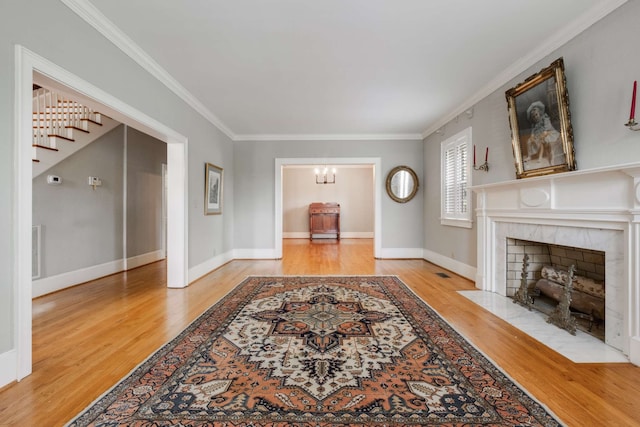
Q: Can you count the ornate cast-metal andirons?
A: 2